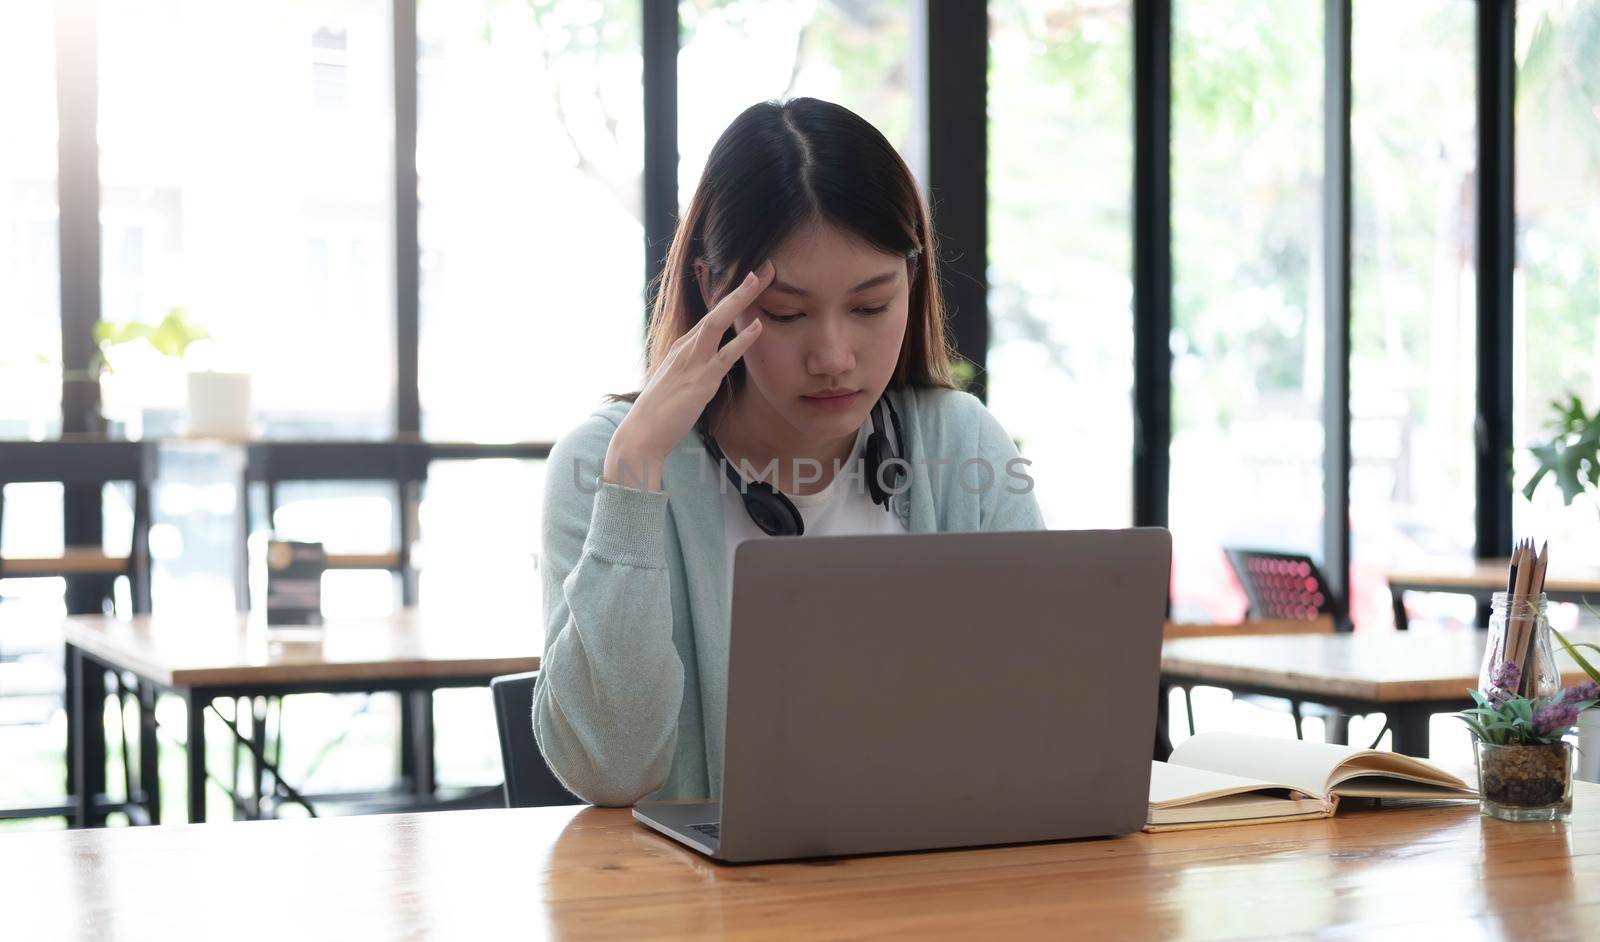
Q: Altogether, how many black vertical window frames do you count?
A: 7